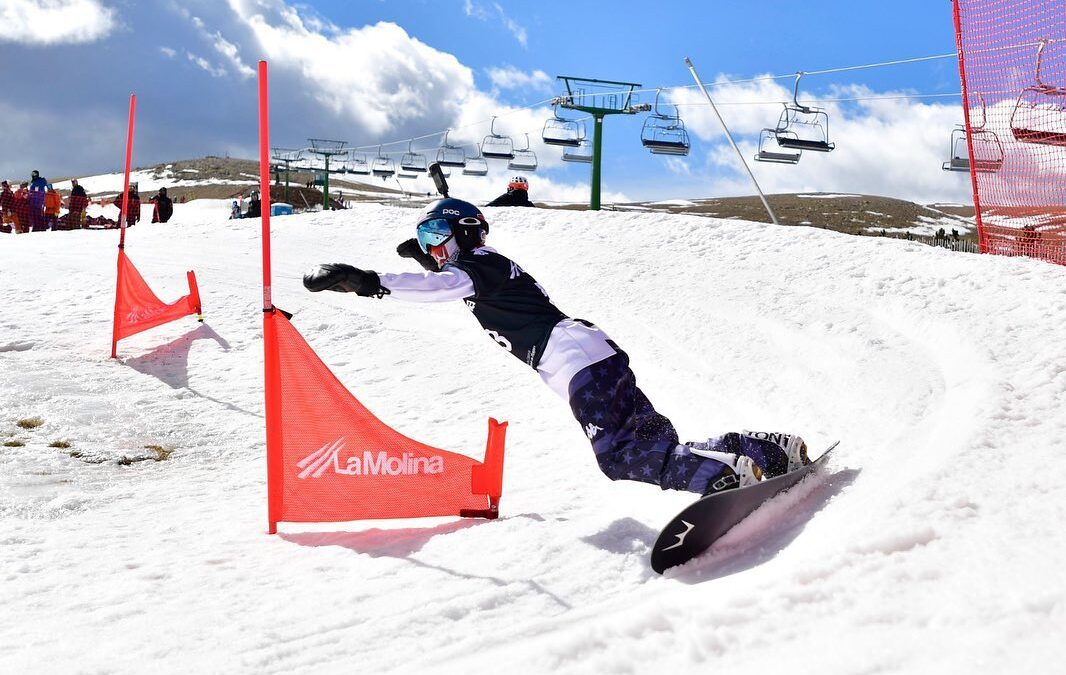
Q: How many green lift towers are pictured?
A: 3